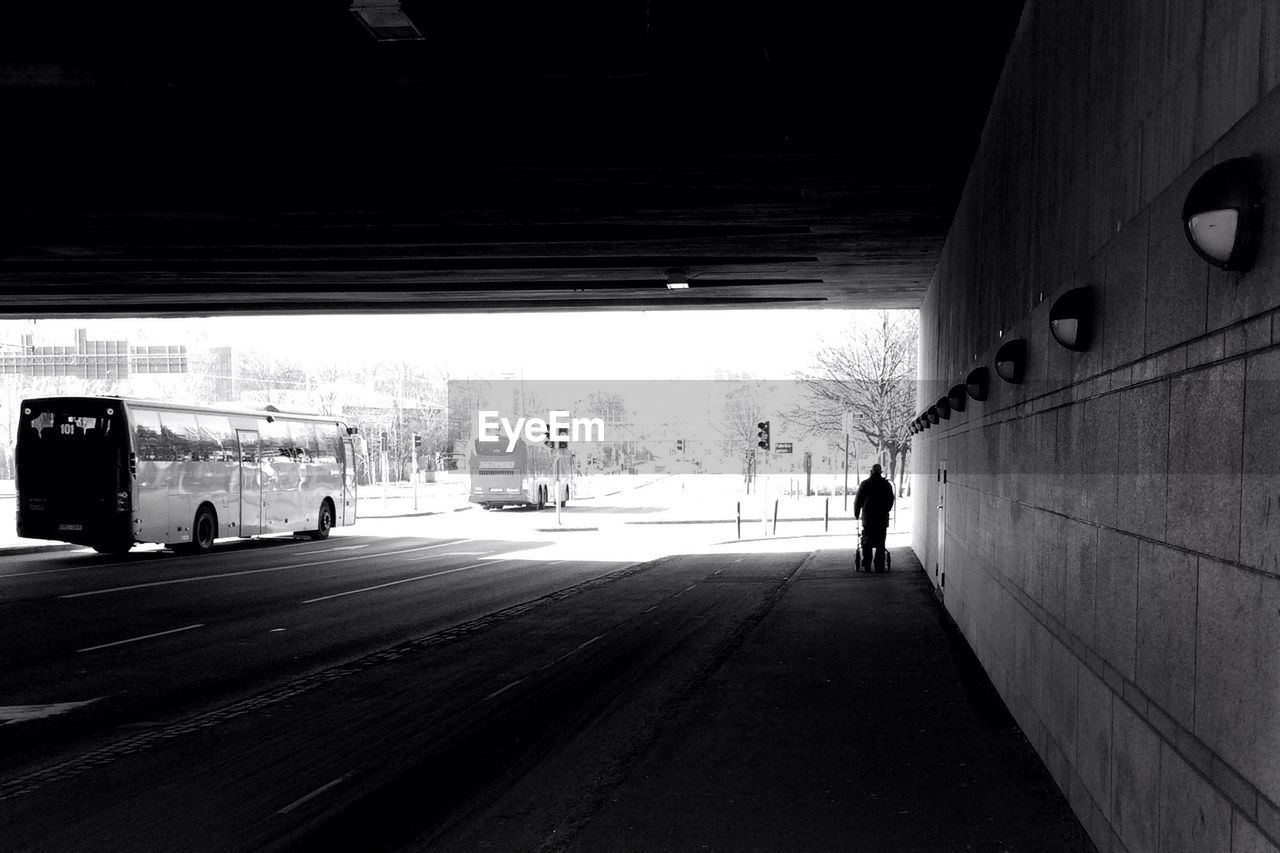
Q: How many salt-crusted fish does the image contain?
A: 0